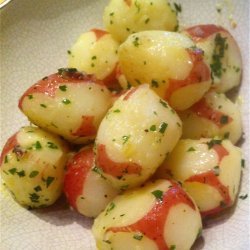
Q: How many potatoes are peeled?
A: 11